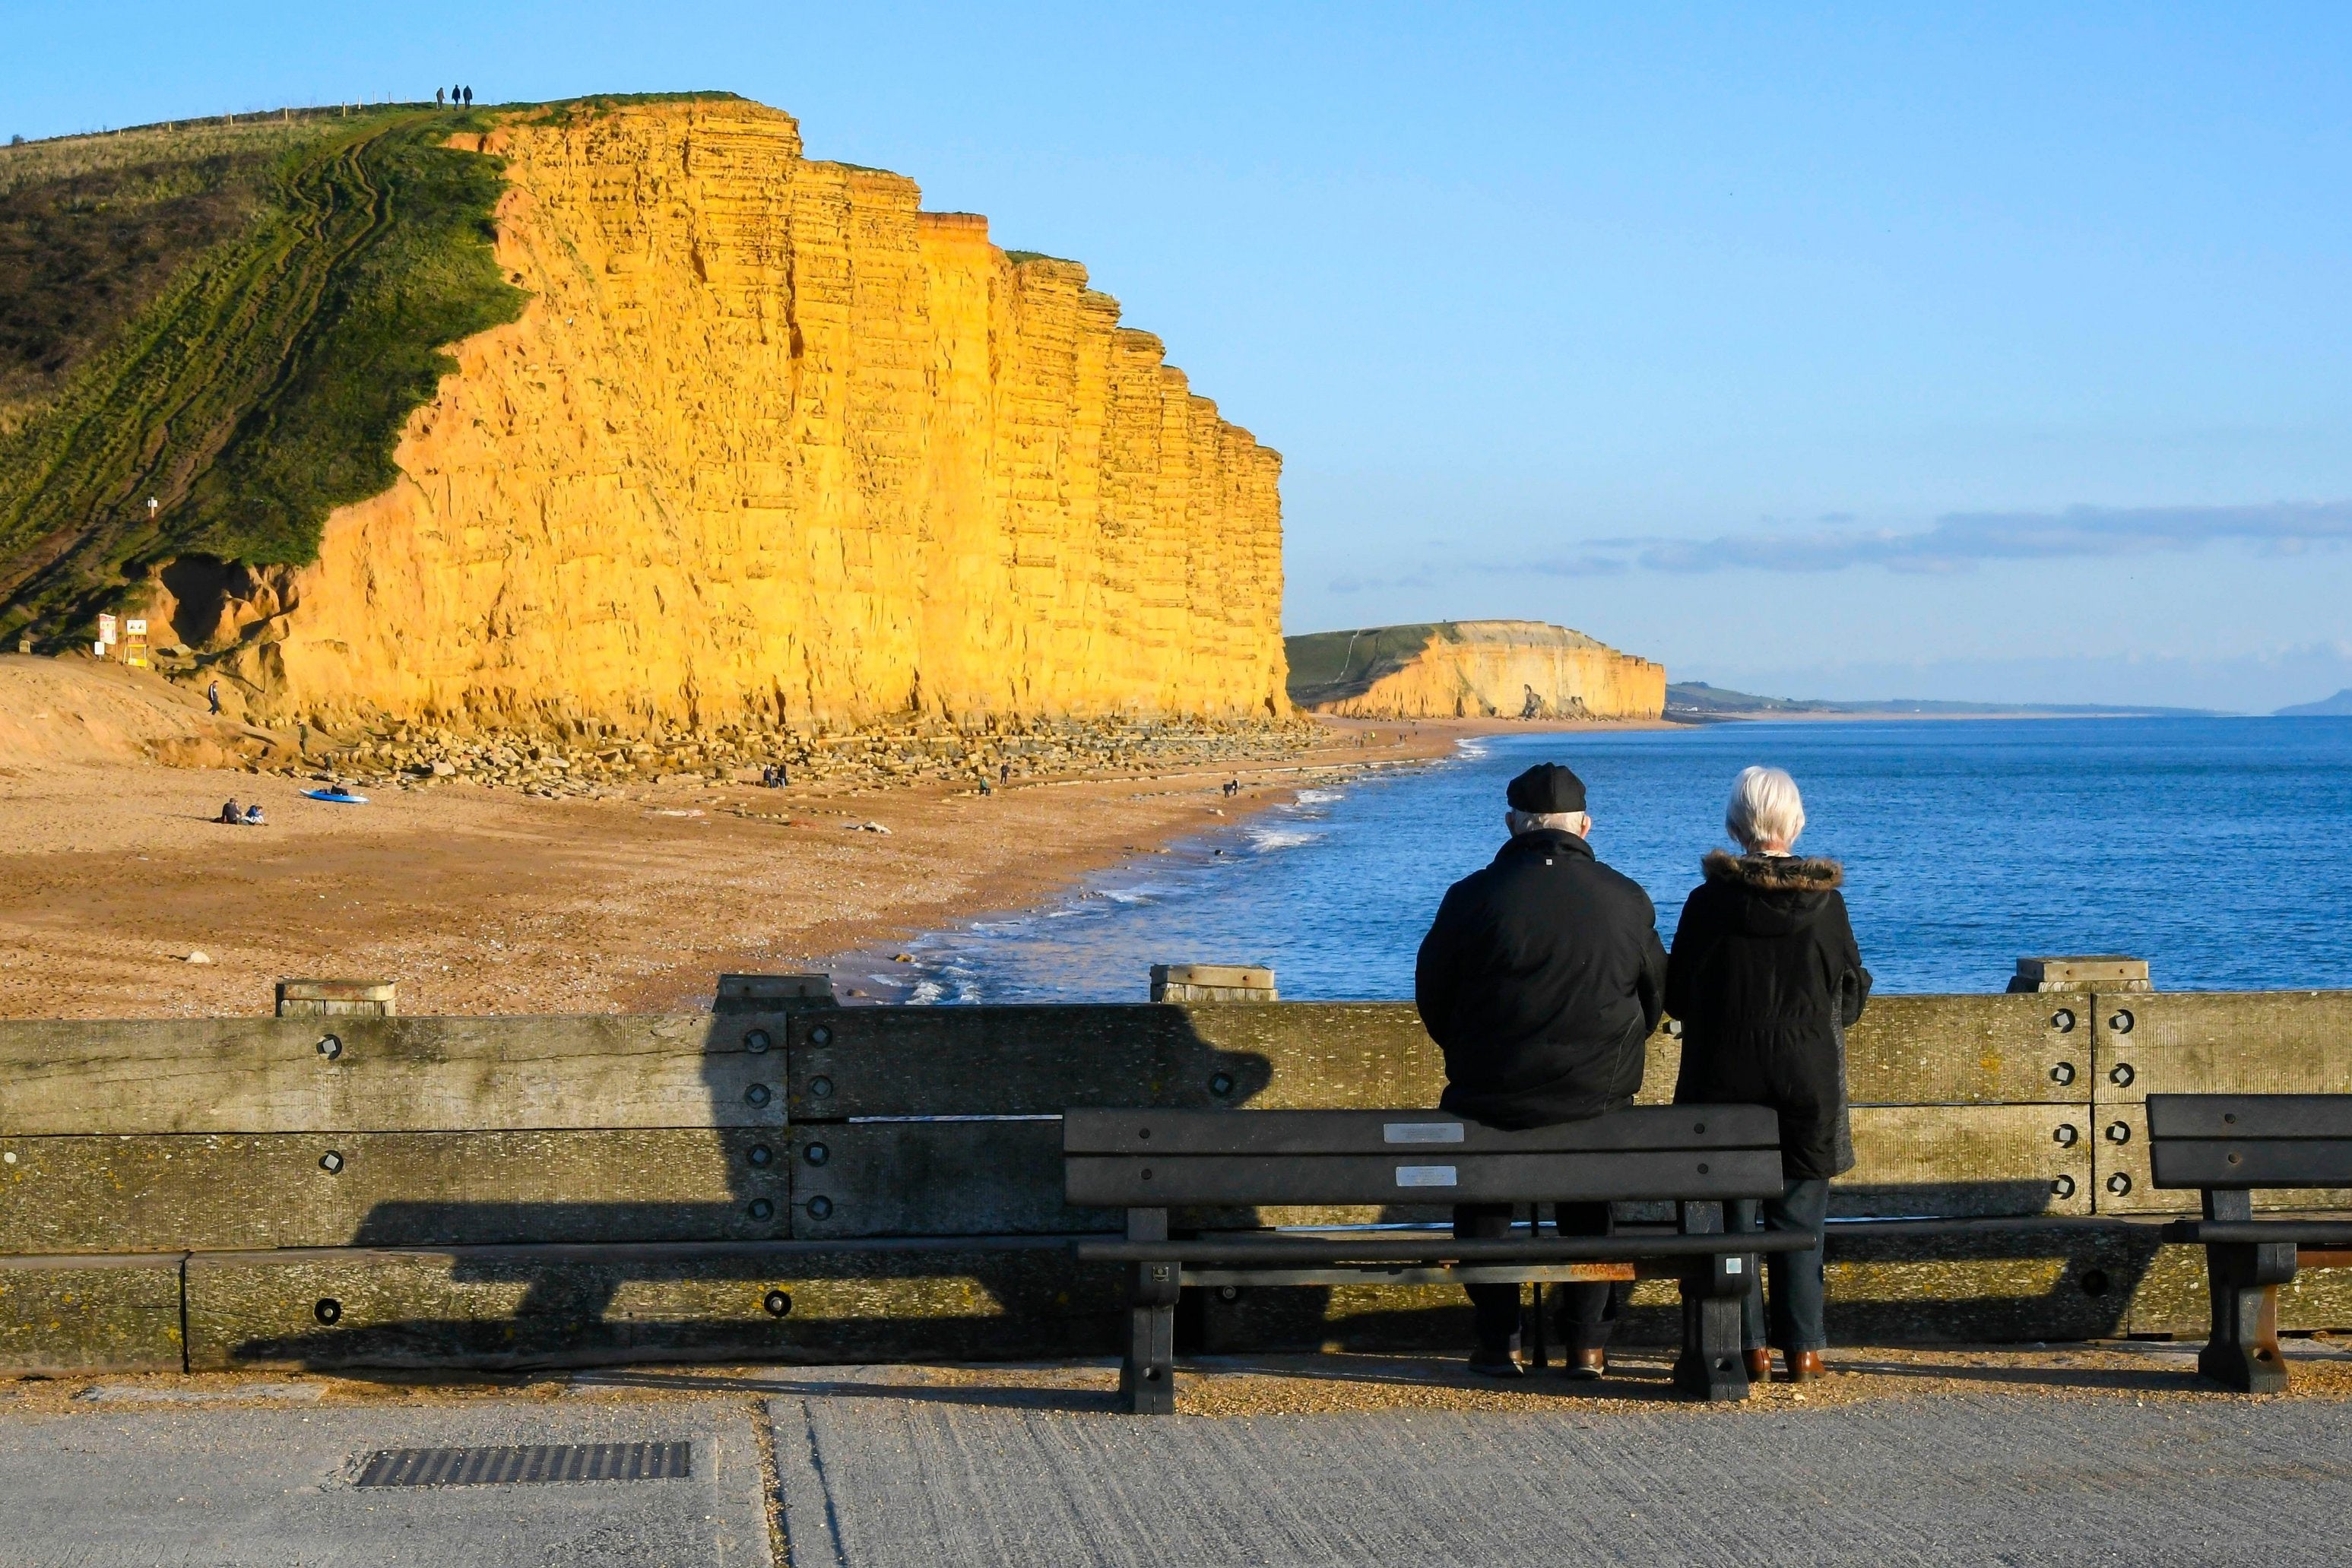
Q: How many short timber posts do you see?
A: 4